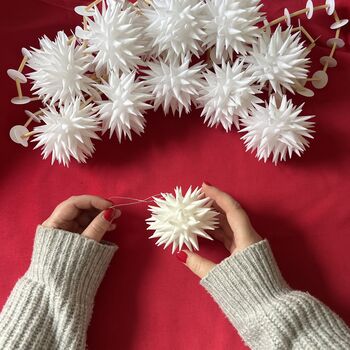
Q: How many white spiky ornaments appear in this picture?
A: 11